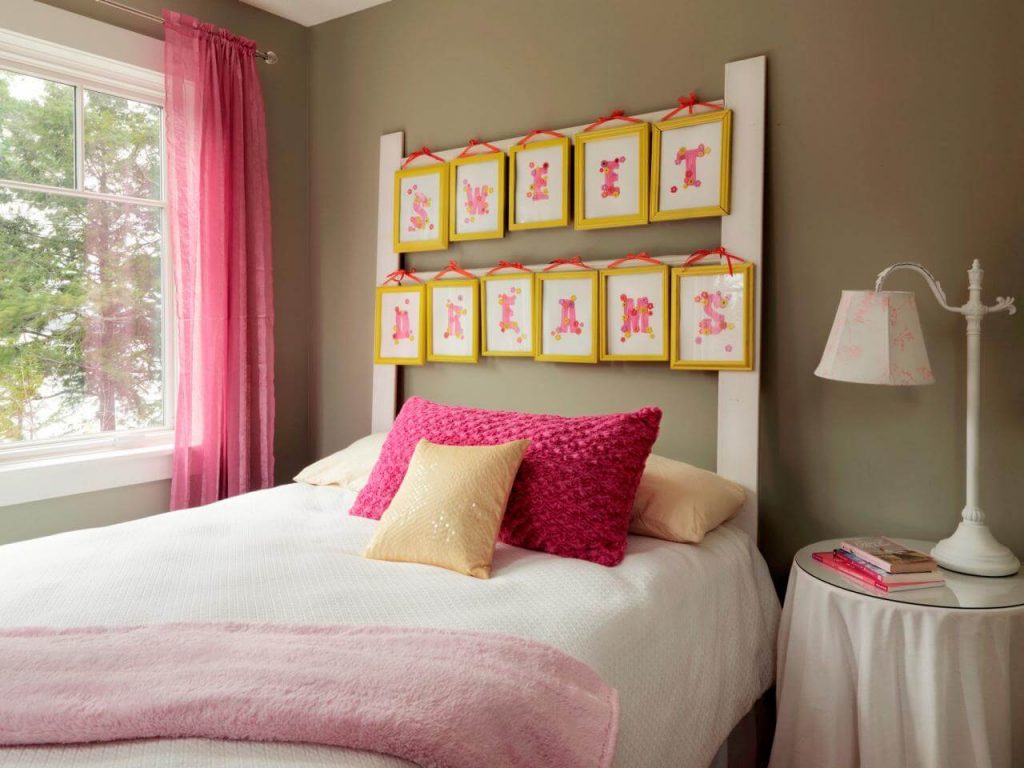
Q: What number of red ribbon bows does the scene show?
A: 11